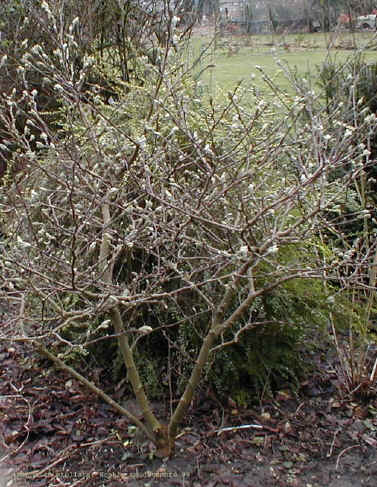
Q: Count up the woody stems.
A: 3